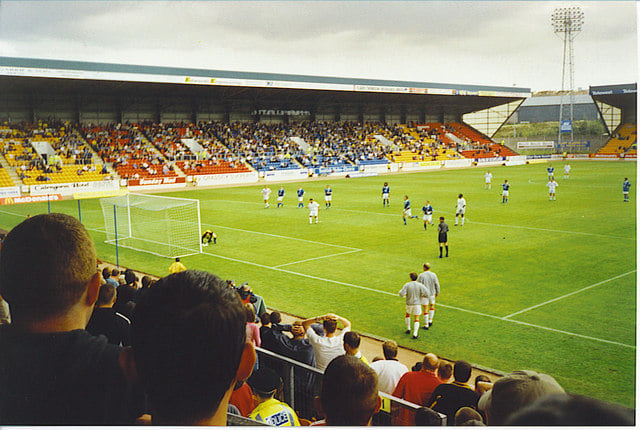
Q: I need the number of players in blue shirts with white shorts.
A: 9